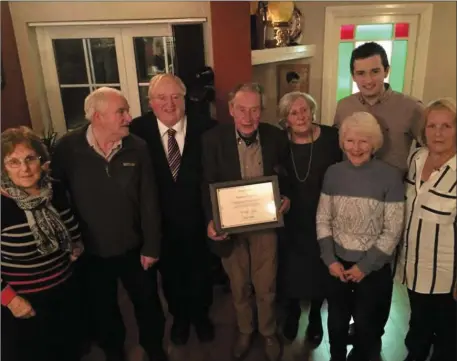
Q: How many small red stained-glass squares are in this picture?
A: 2